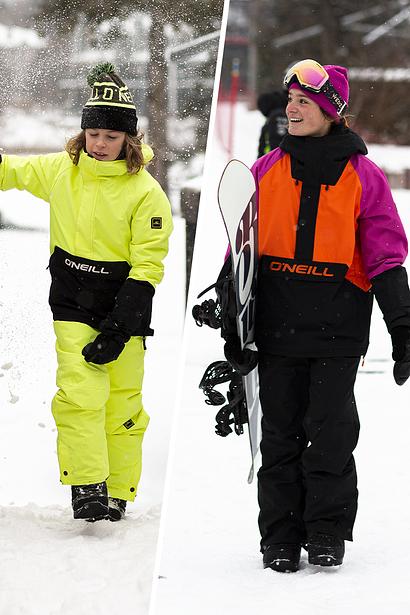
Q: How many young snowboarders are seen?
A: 2